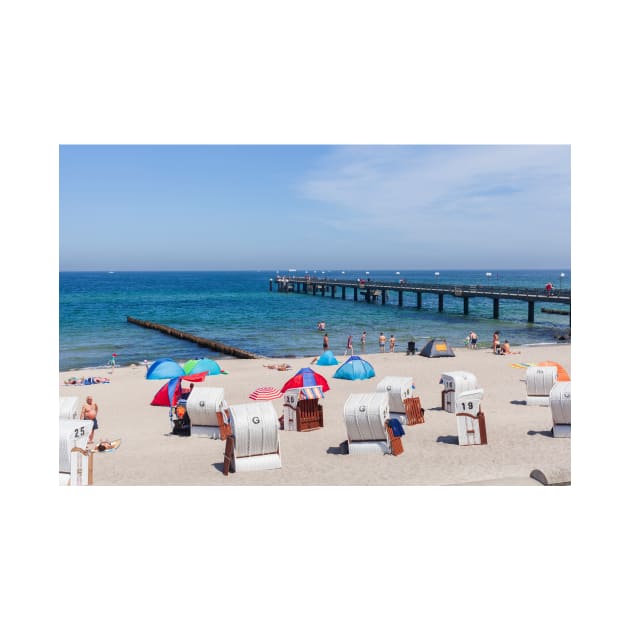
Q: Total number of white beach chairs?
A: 11